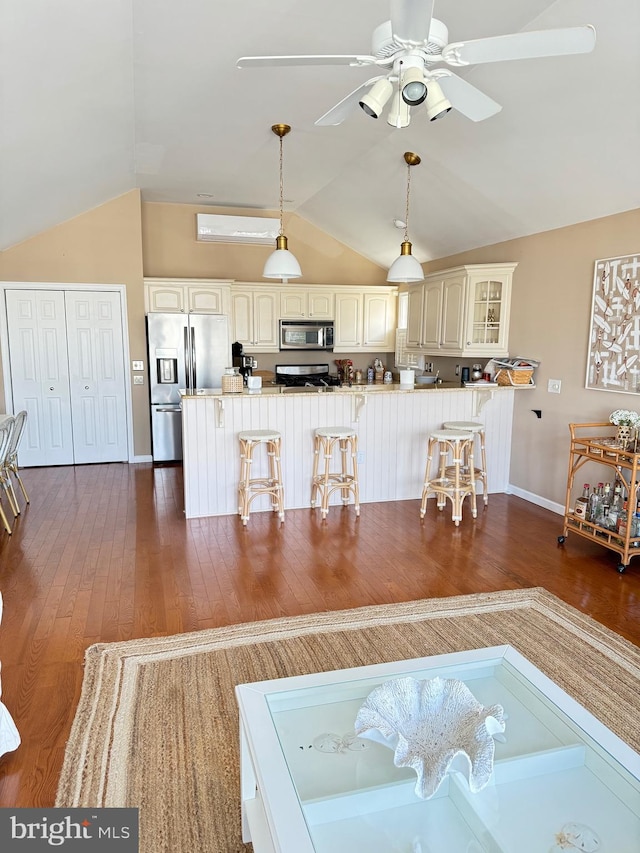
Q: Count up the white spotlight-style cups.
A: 4